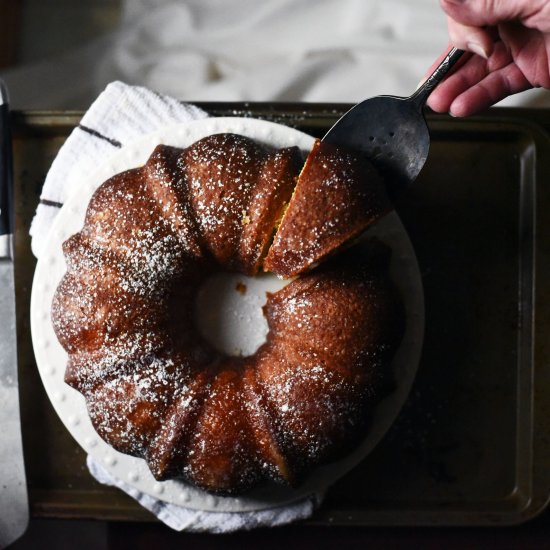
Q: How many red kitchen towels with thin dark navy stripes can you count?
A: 0